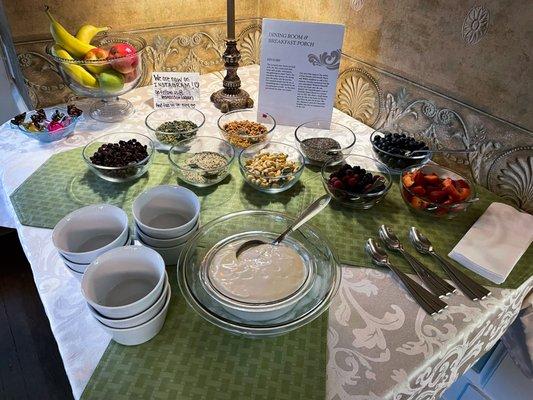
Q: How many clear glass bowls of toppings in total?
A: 9